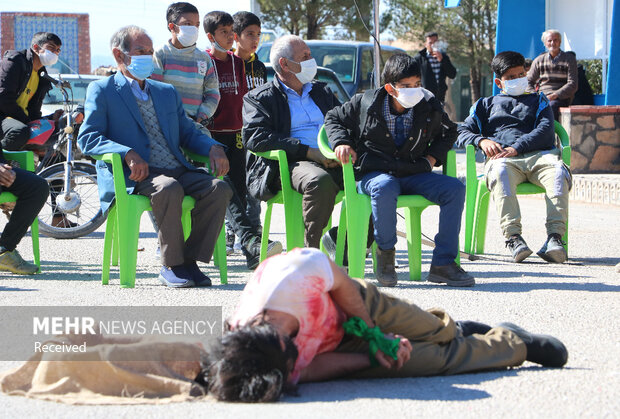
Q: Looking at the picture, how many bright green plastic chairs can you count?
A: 5